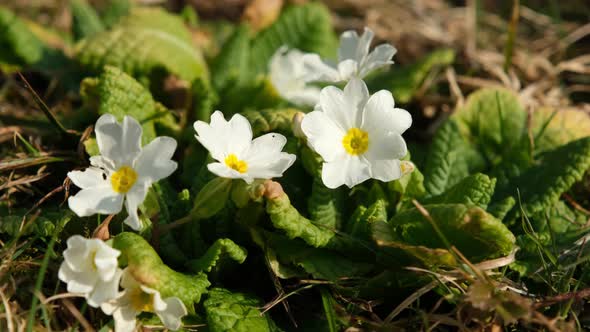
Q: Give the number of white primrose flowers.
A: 7